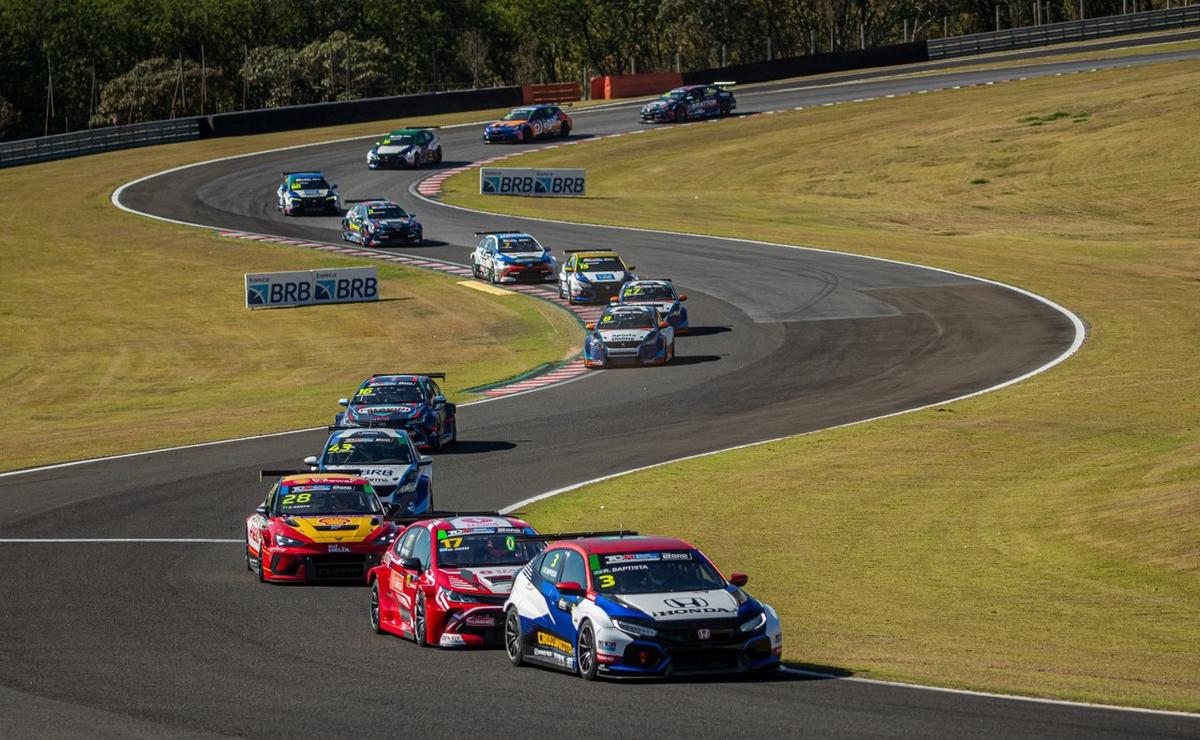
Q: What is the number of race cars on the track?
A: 14